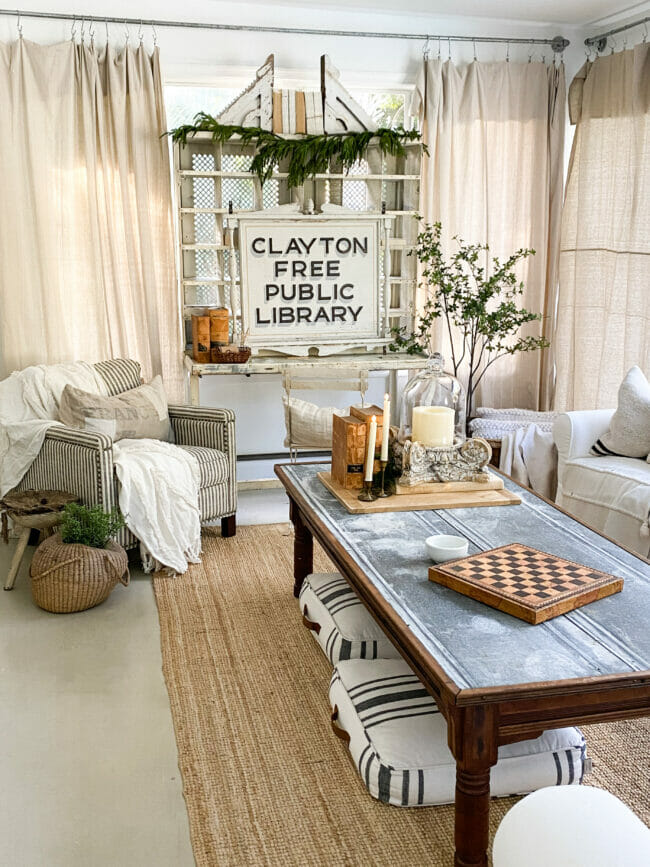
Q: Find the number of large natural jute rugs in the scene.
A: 1